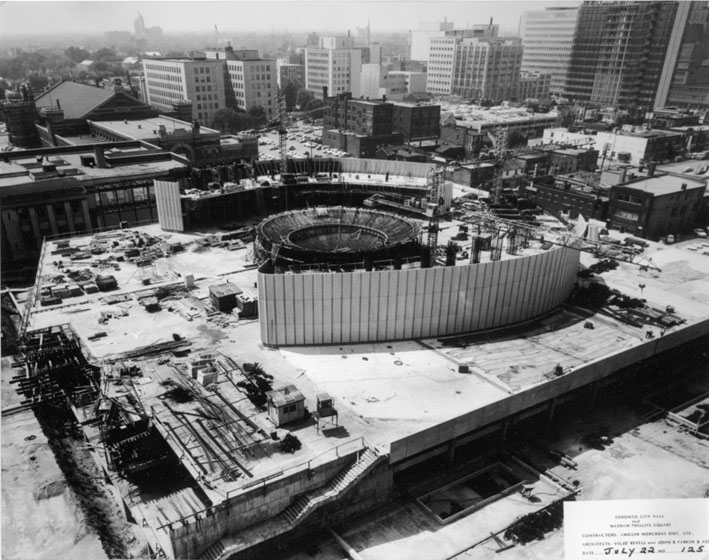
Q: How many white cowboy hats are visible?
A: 0